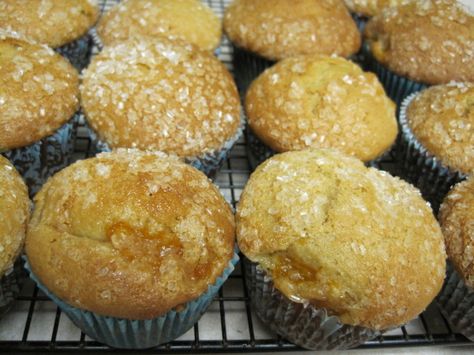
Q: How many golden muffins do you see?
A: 13